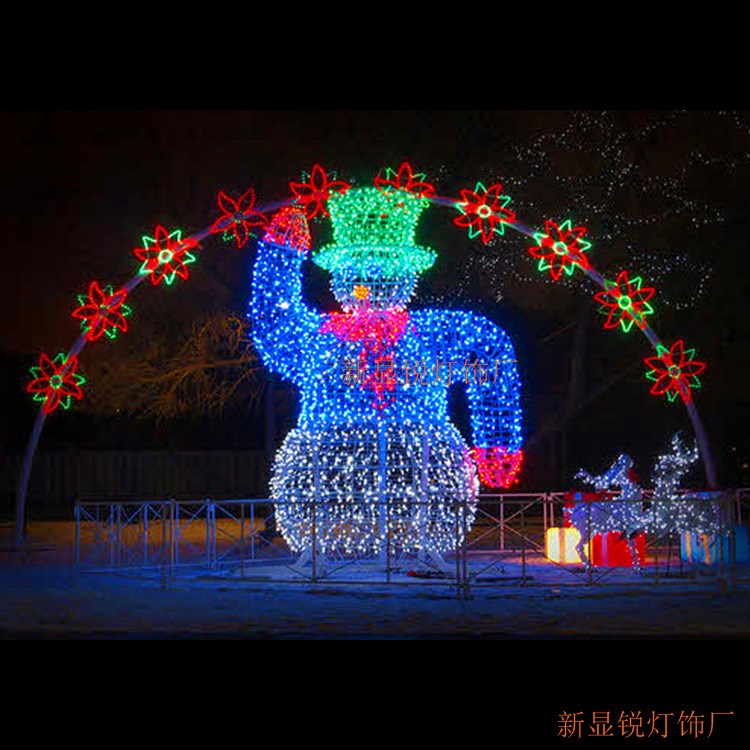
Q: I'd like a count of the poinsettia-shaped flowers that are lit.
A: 10